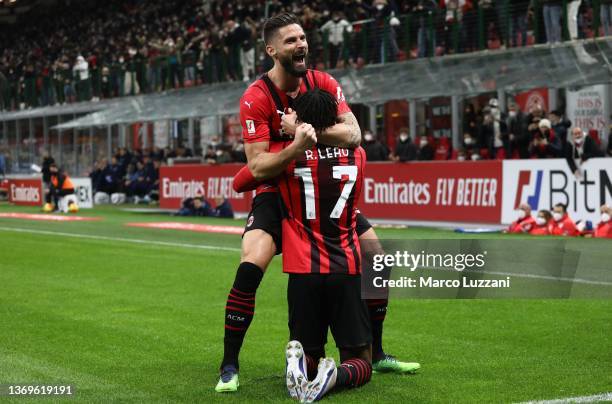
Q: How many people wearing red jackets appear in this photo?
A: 4